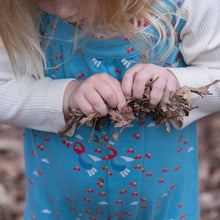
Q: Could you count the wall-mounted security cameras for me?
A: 0